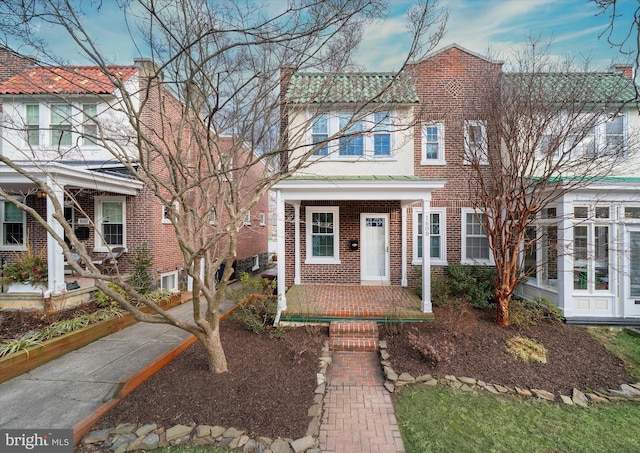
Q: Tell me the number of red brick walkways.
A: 1